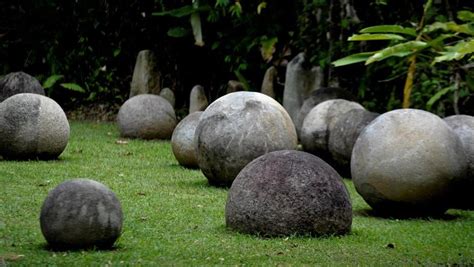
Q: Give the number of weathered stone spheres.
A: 12